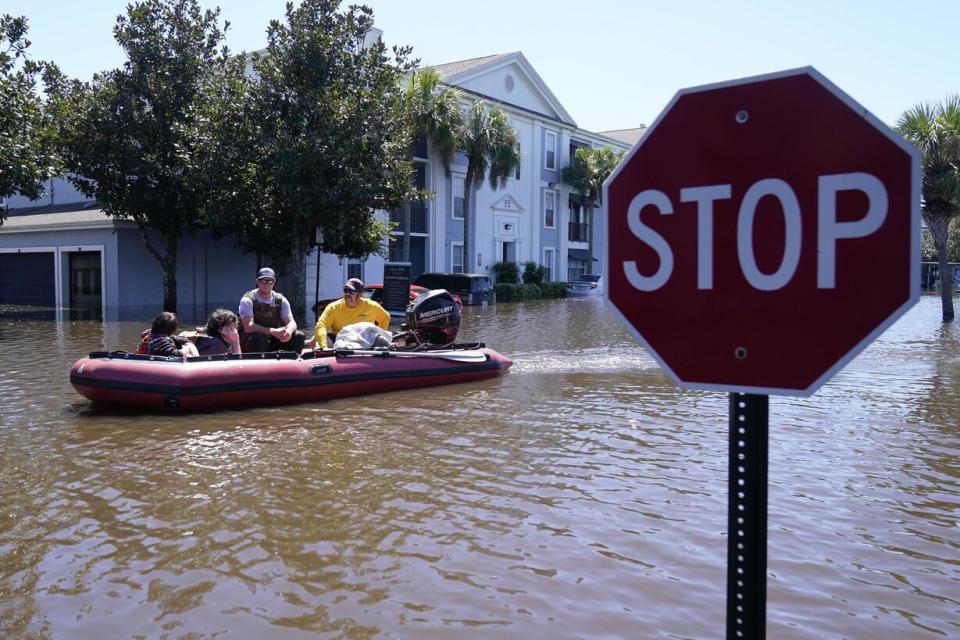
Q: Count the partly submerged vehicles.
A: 3